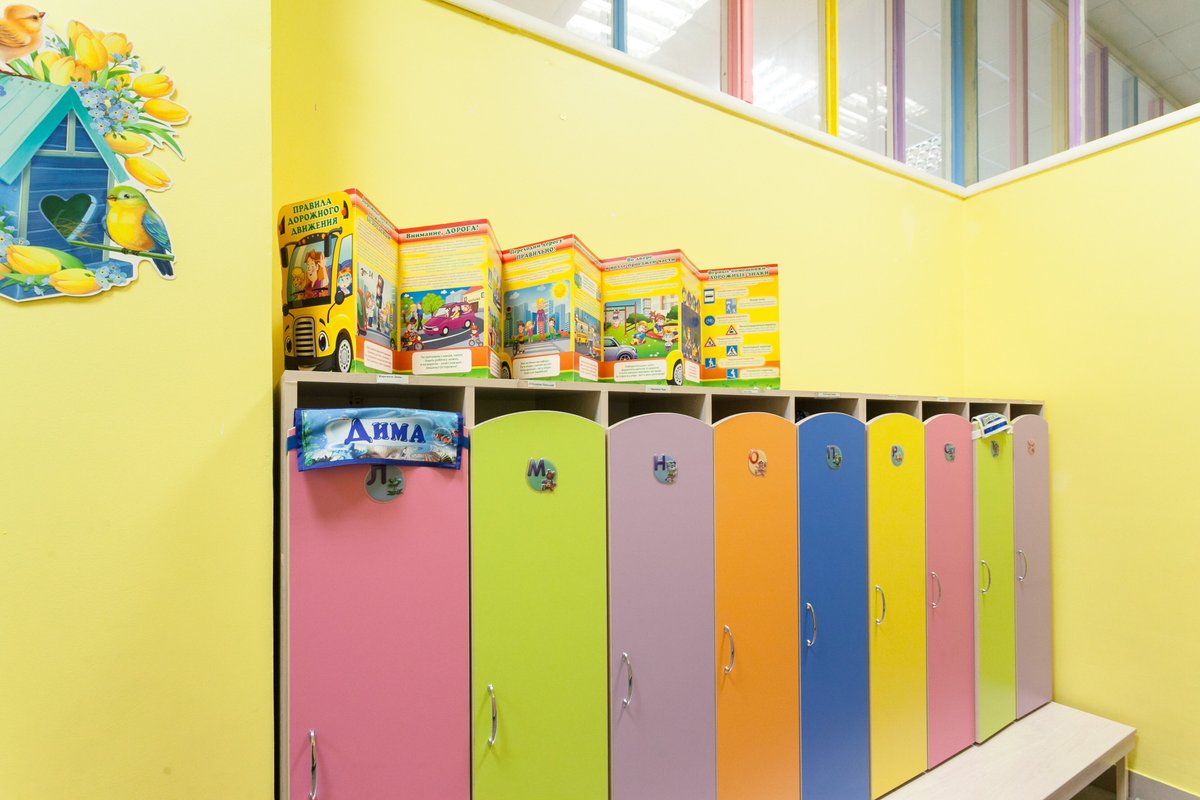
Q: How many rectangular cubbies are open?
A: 9